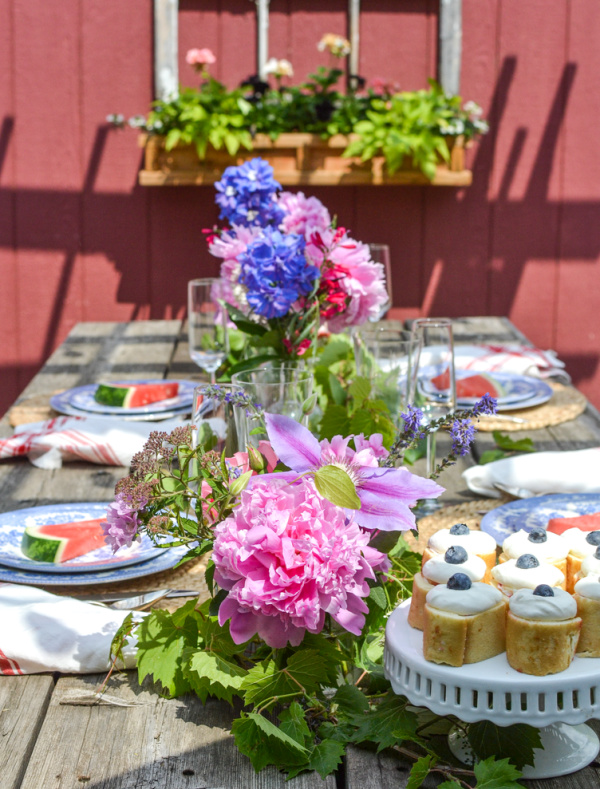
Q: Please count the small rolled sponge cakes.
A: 9